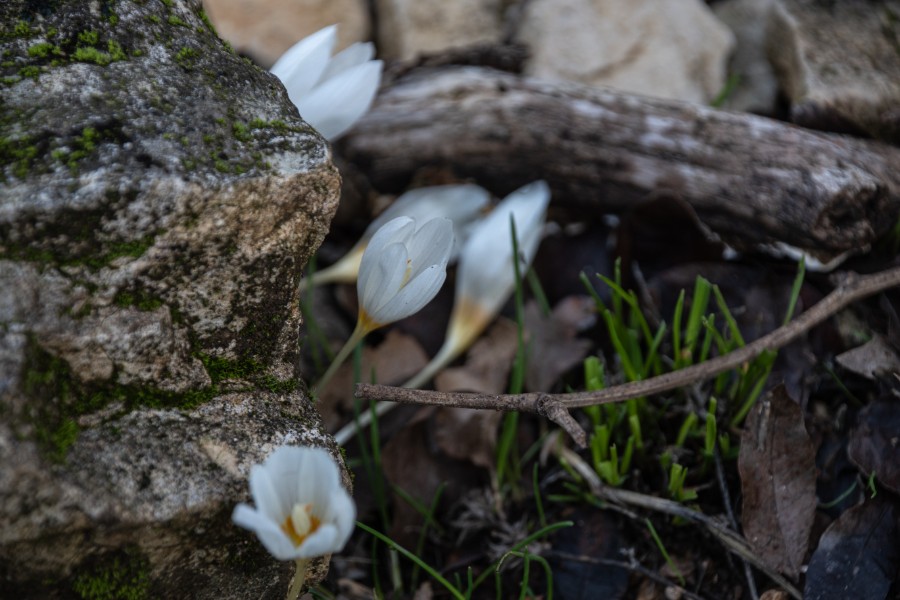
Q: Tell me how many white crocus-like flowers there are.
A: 5